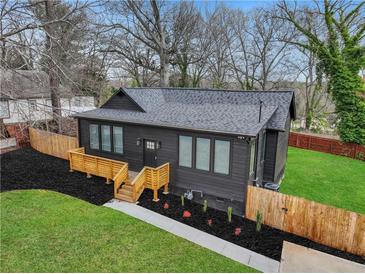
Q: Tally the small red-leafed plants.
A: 4